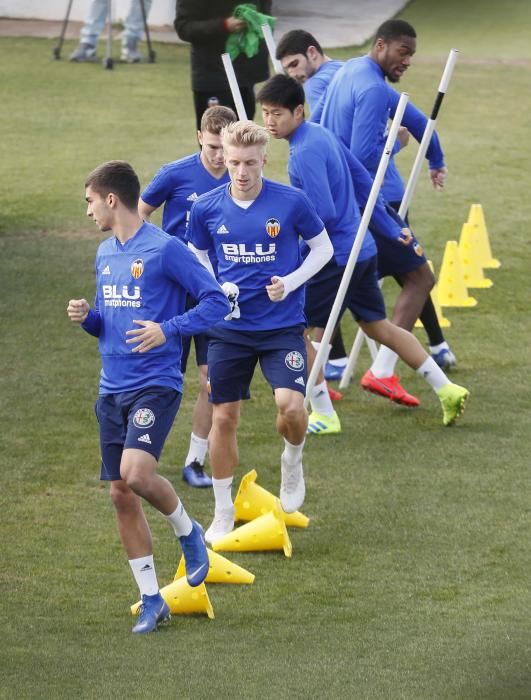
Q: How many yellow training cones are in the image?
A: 8